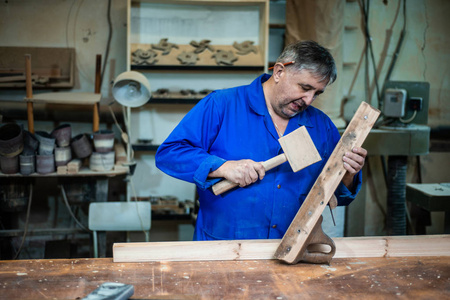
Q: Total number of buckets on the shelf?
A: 11